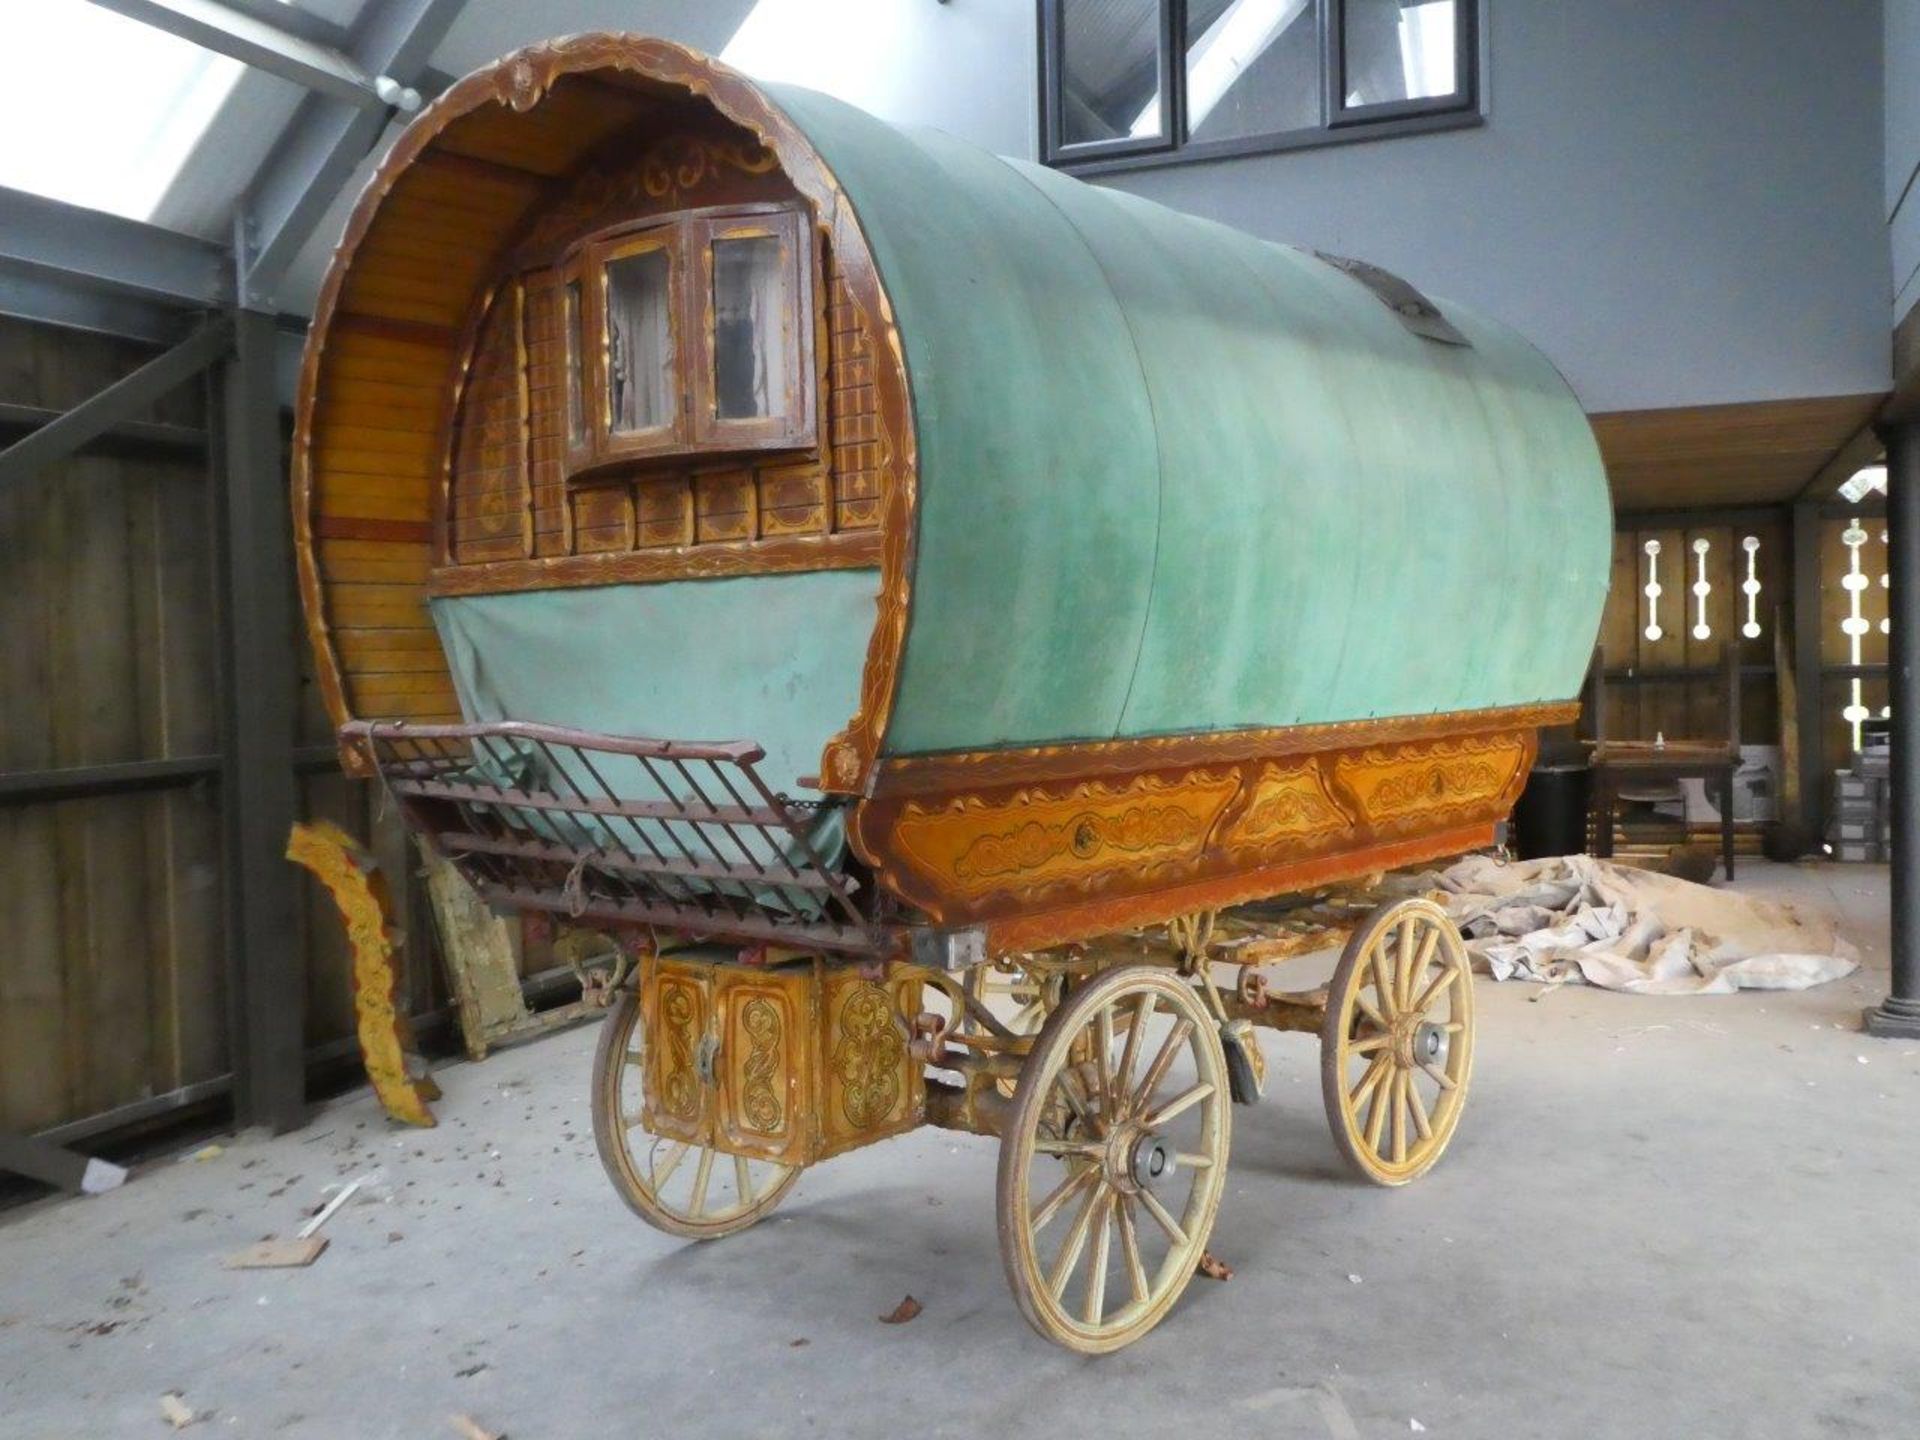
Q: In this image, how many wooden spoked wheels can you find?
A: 4